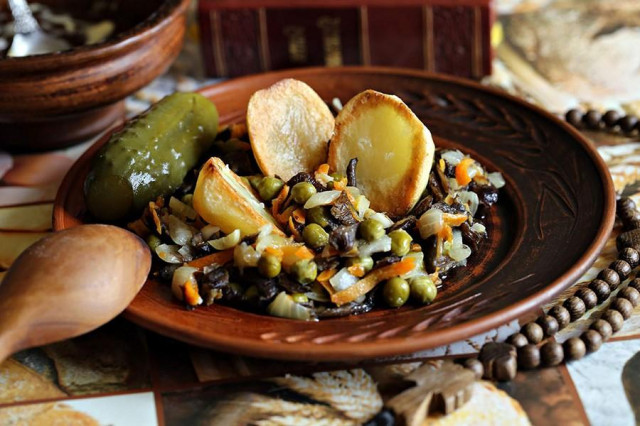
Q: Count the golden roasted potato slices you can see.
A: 3